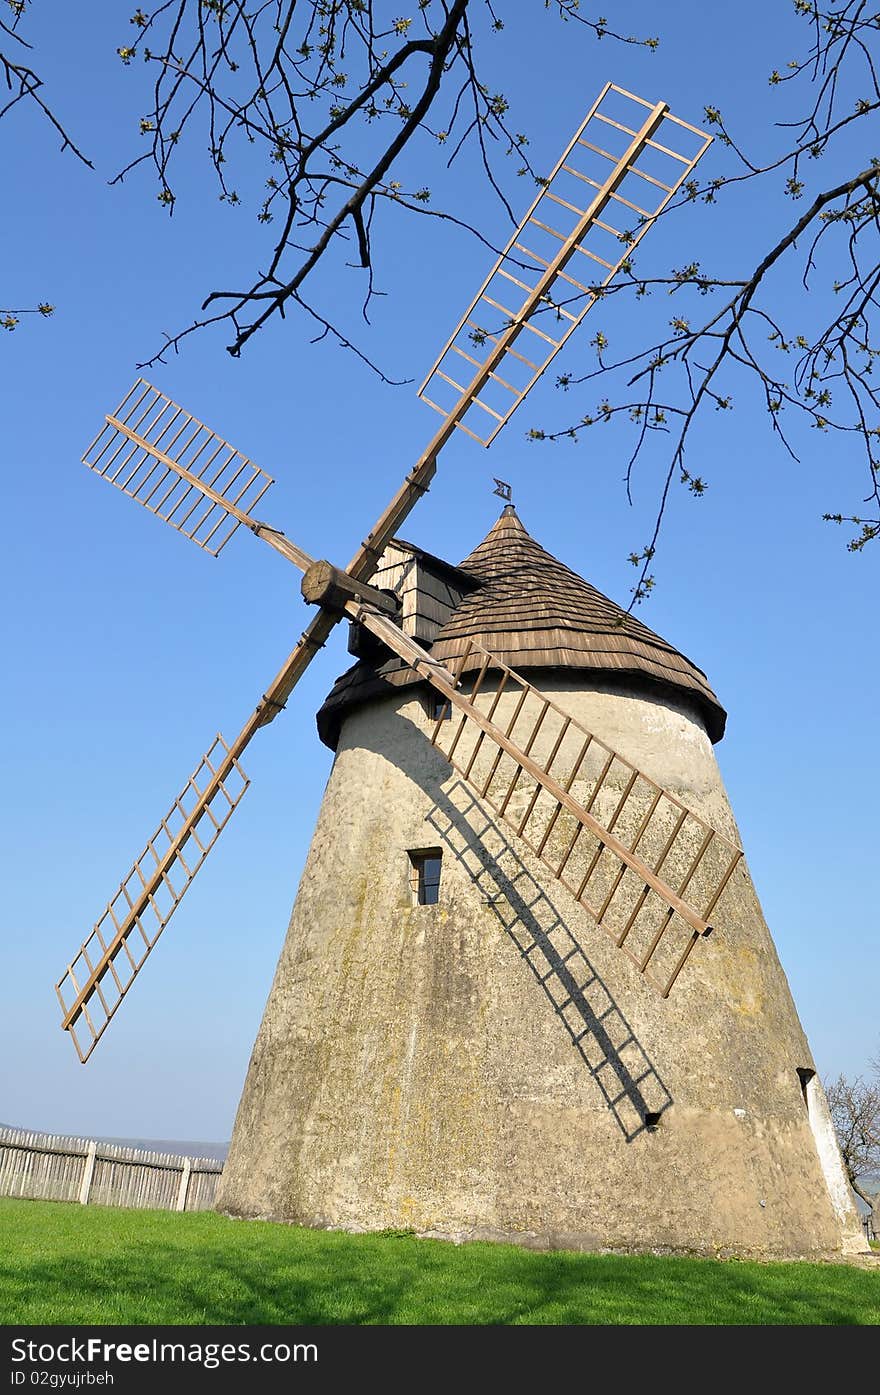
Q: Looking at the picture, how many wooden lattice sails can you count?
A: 4